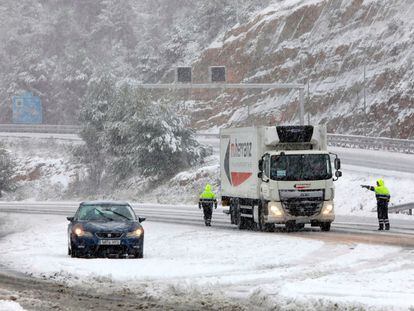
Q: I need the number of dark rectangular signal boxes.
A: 2